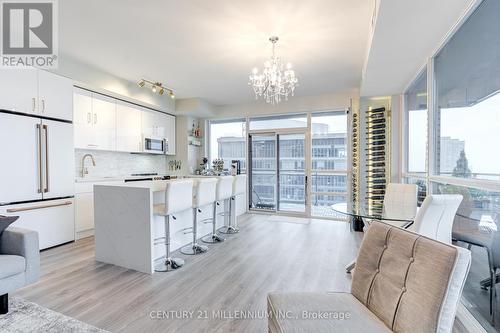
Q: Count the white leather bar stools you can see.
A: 4